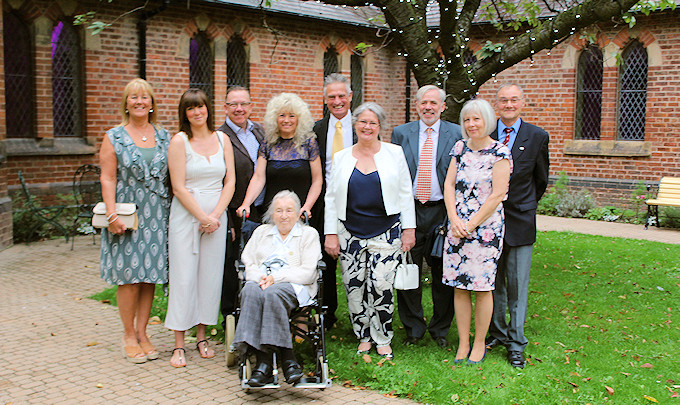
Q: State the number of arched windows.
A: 8